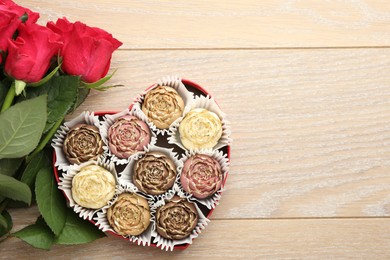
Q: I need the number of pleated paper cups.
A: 9